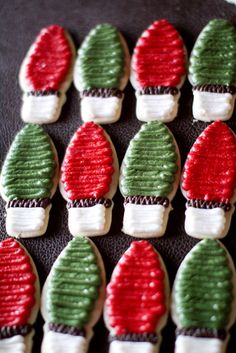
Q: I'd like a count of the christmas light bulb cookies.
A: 12